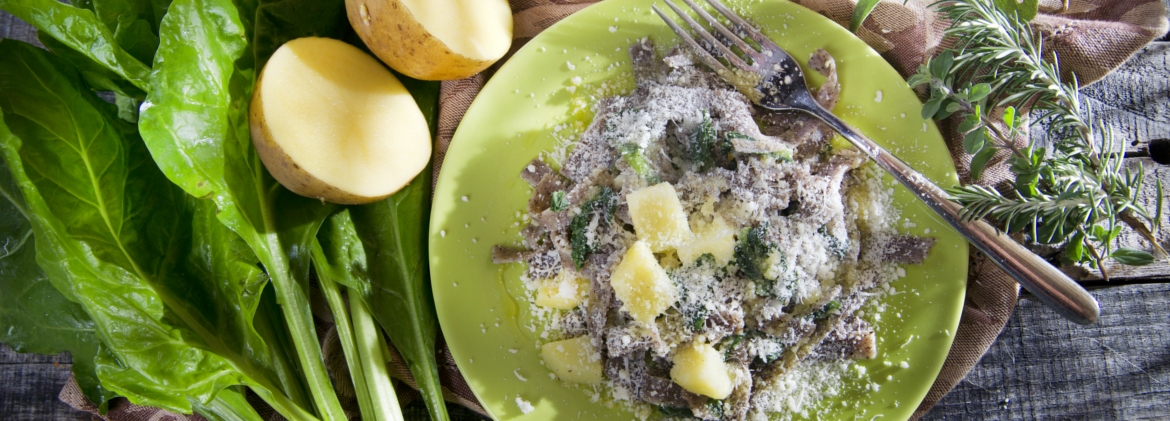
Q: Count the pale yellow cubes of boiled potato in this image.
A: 6